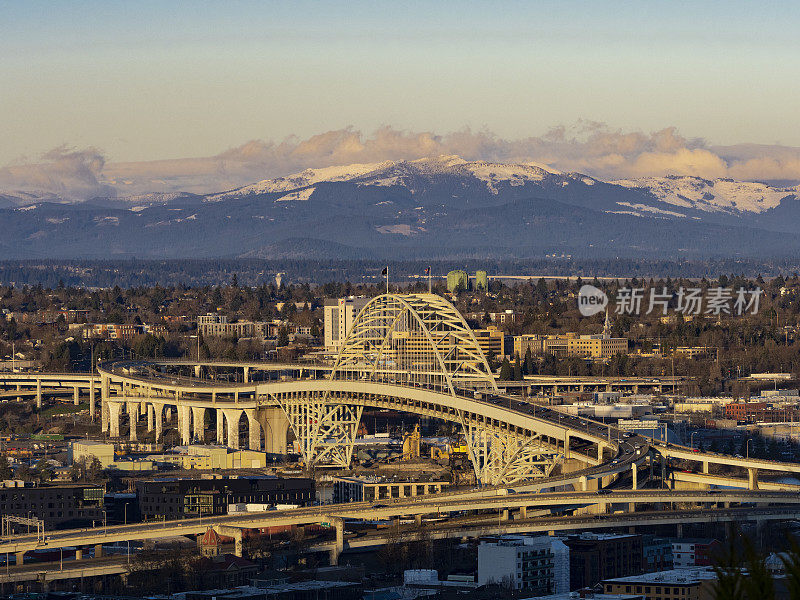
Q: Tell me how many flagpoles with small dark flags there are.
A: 2